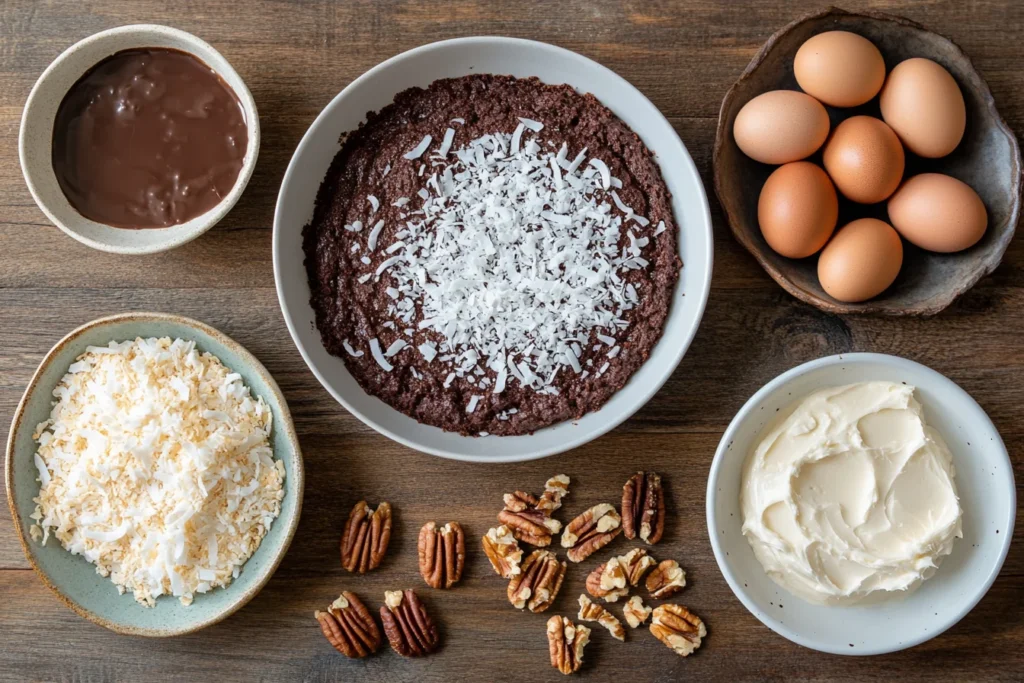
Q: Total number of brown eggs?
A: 7